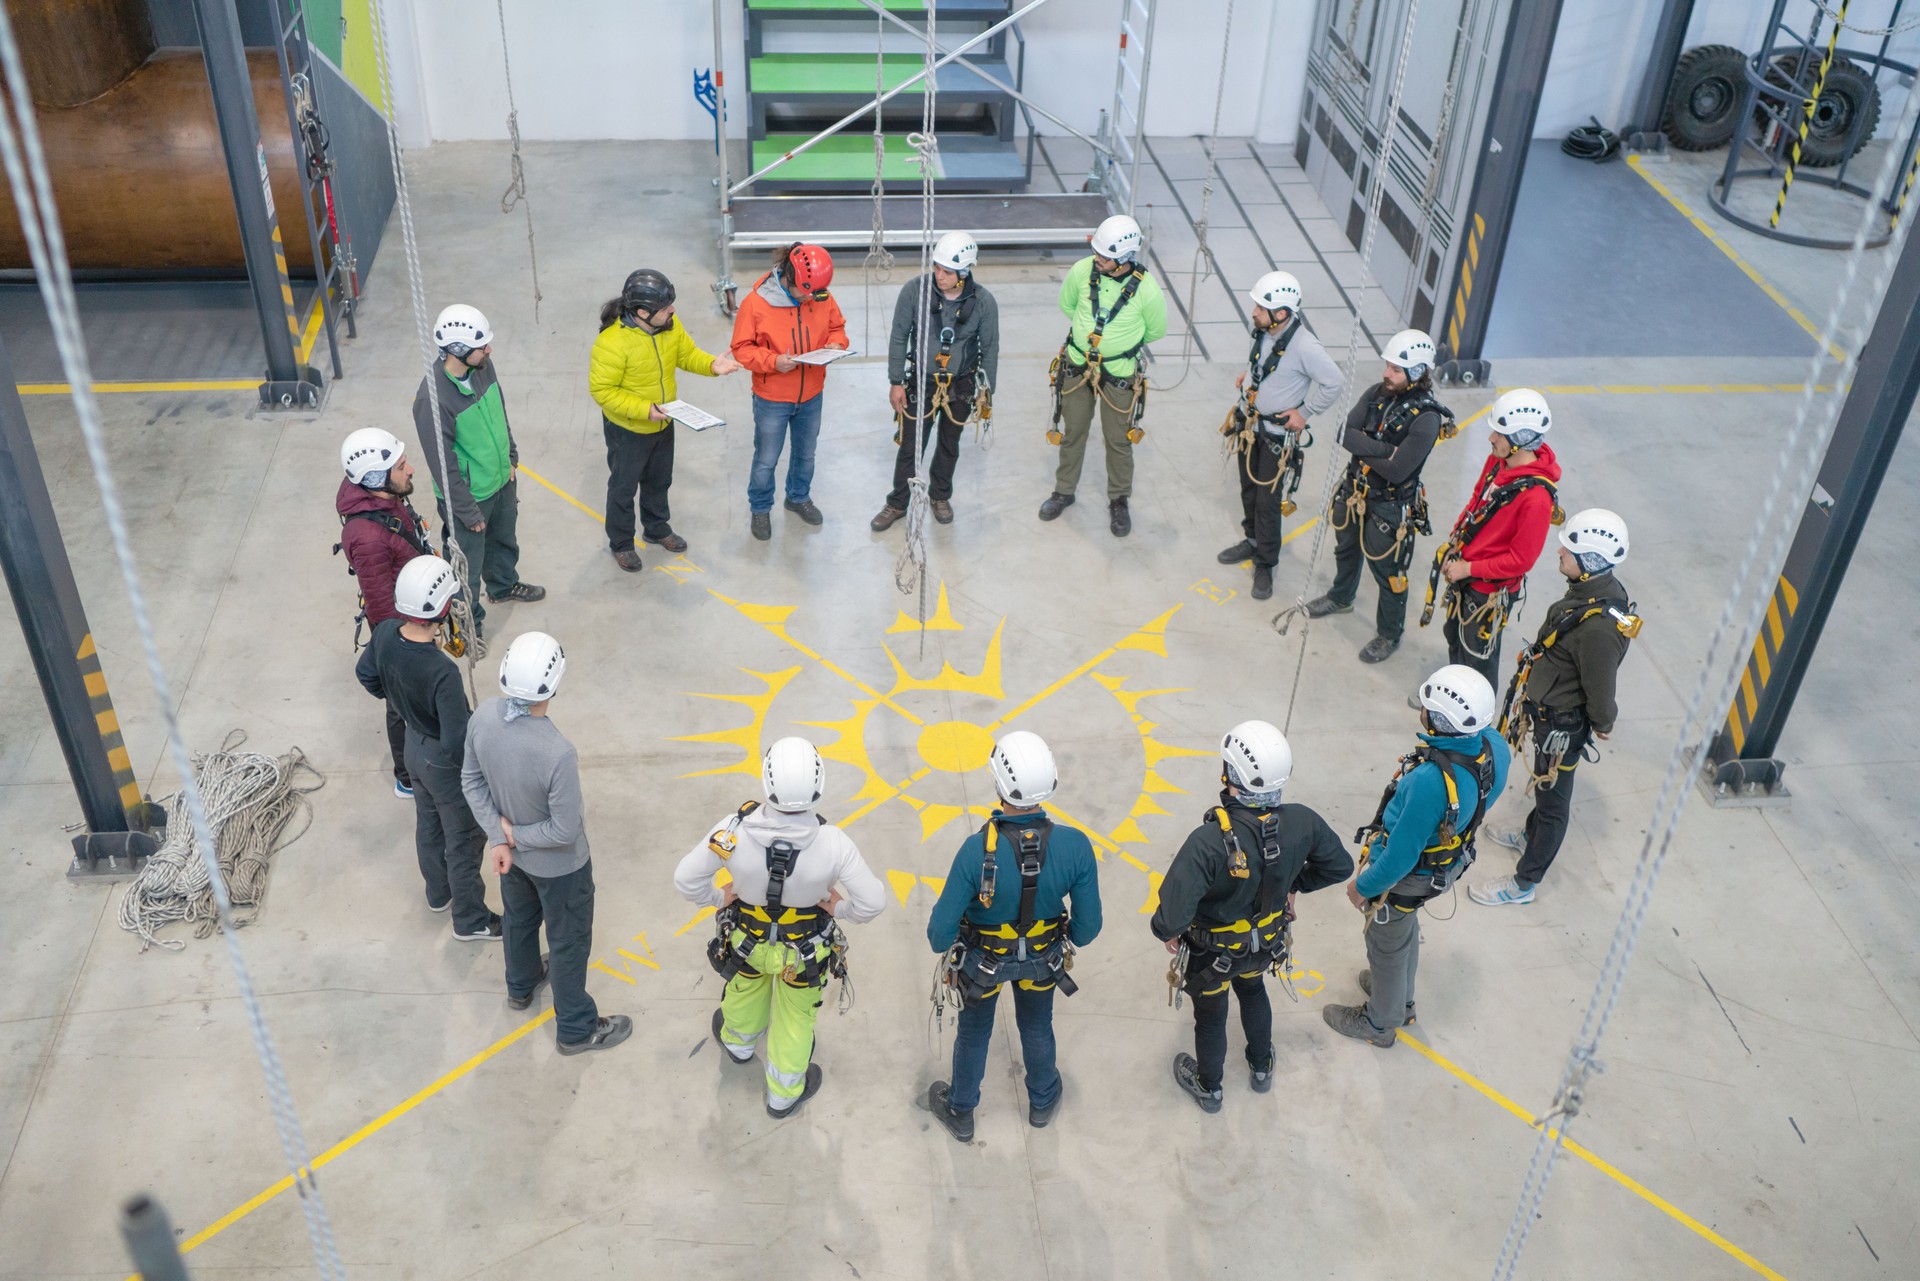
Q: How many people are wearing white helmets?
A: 14